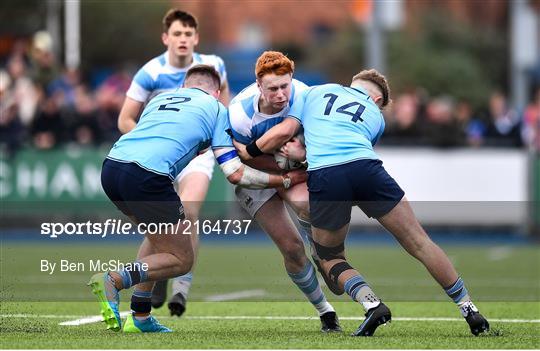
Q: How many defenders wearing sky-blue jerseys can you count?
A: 2